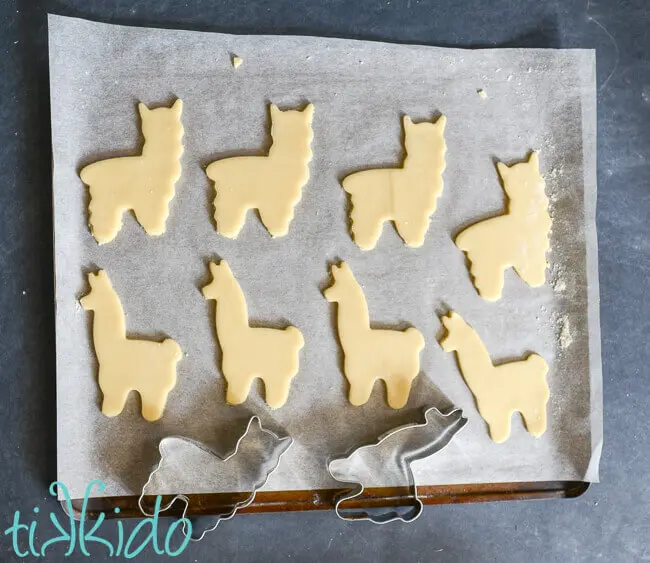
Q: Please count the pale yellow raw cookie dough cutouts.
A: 8